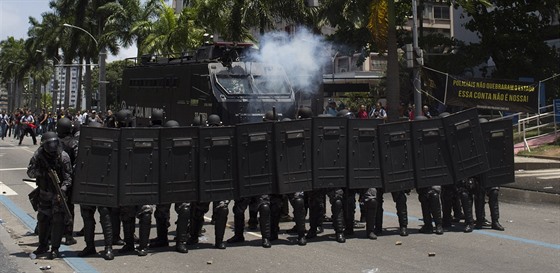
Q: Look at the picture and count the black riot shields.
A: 12